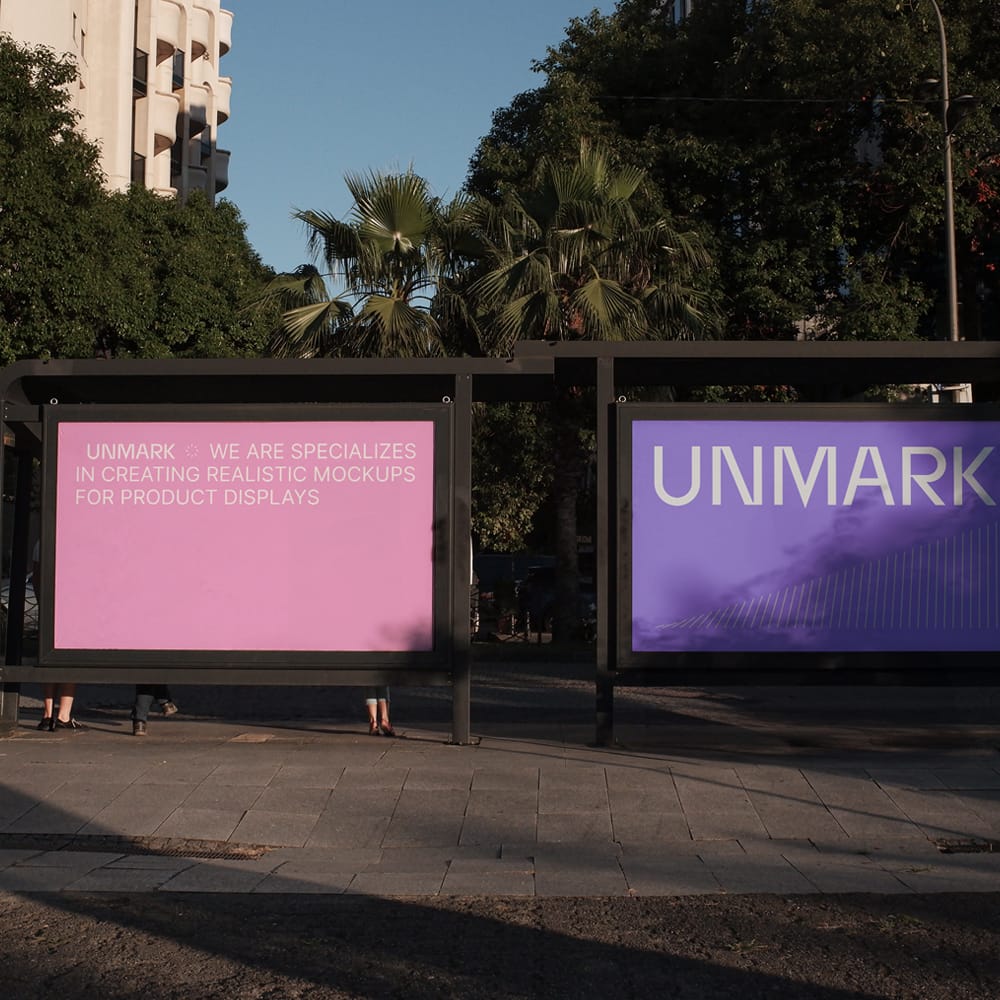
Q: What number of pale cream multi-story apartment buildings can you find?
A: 1